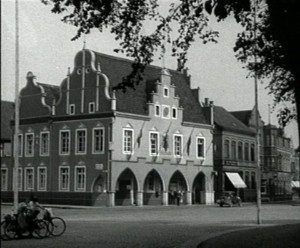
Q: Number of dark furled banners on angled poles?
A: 3